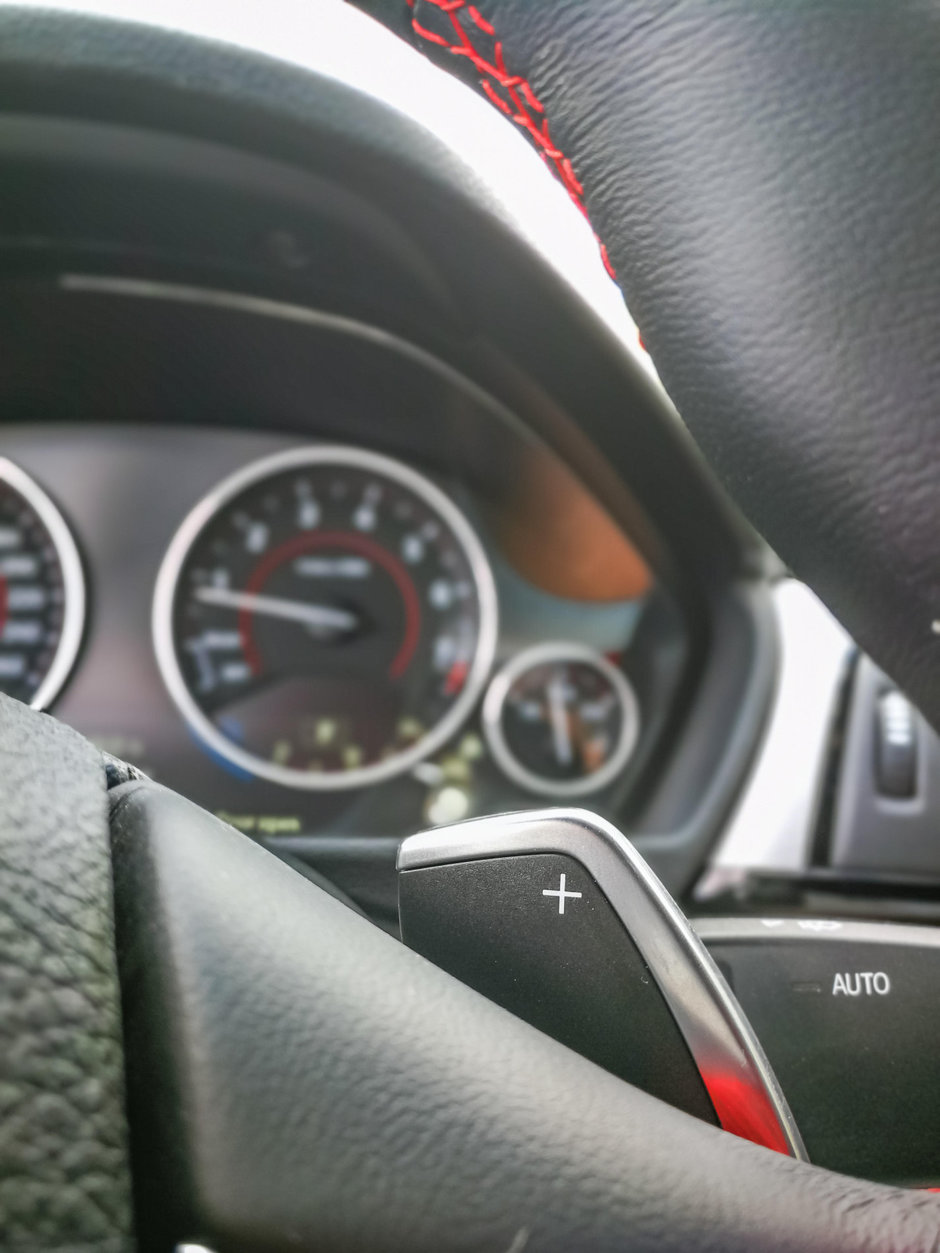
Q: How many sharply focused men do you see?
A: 0